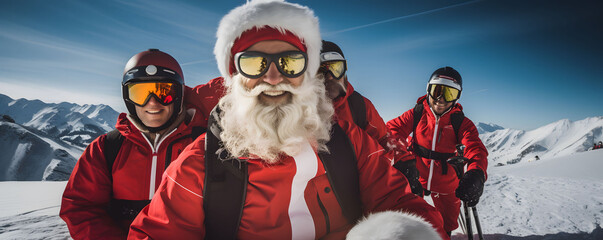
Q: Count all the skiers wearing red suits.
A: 4